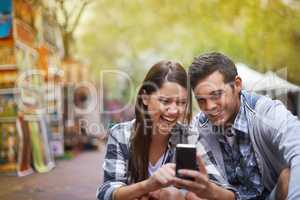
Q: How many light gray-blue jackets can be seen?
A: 1